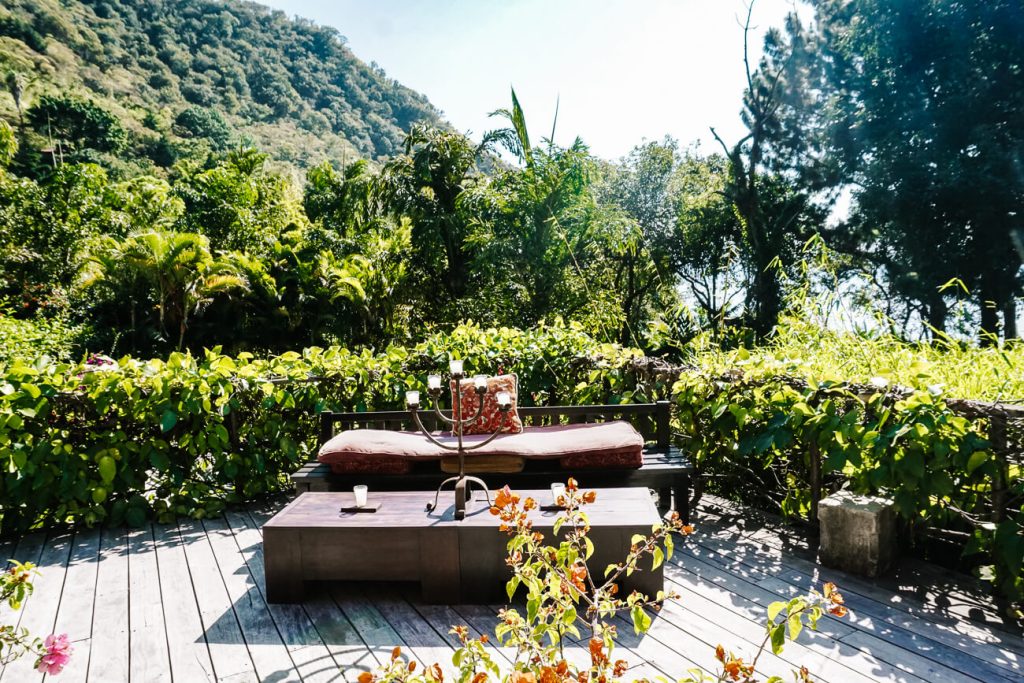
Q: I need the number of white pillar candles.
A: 7